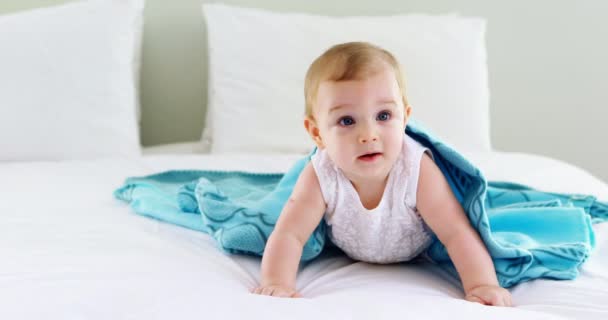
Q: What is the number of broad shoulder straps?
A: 2